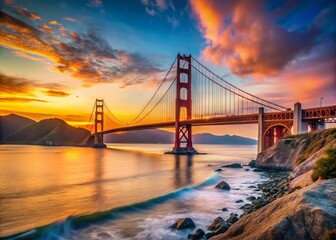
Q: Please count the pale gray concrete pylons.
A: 2